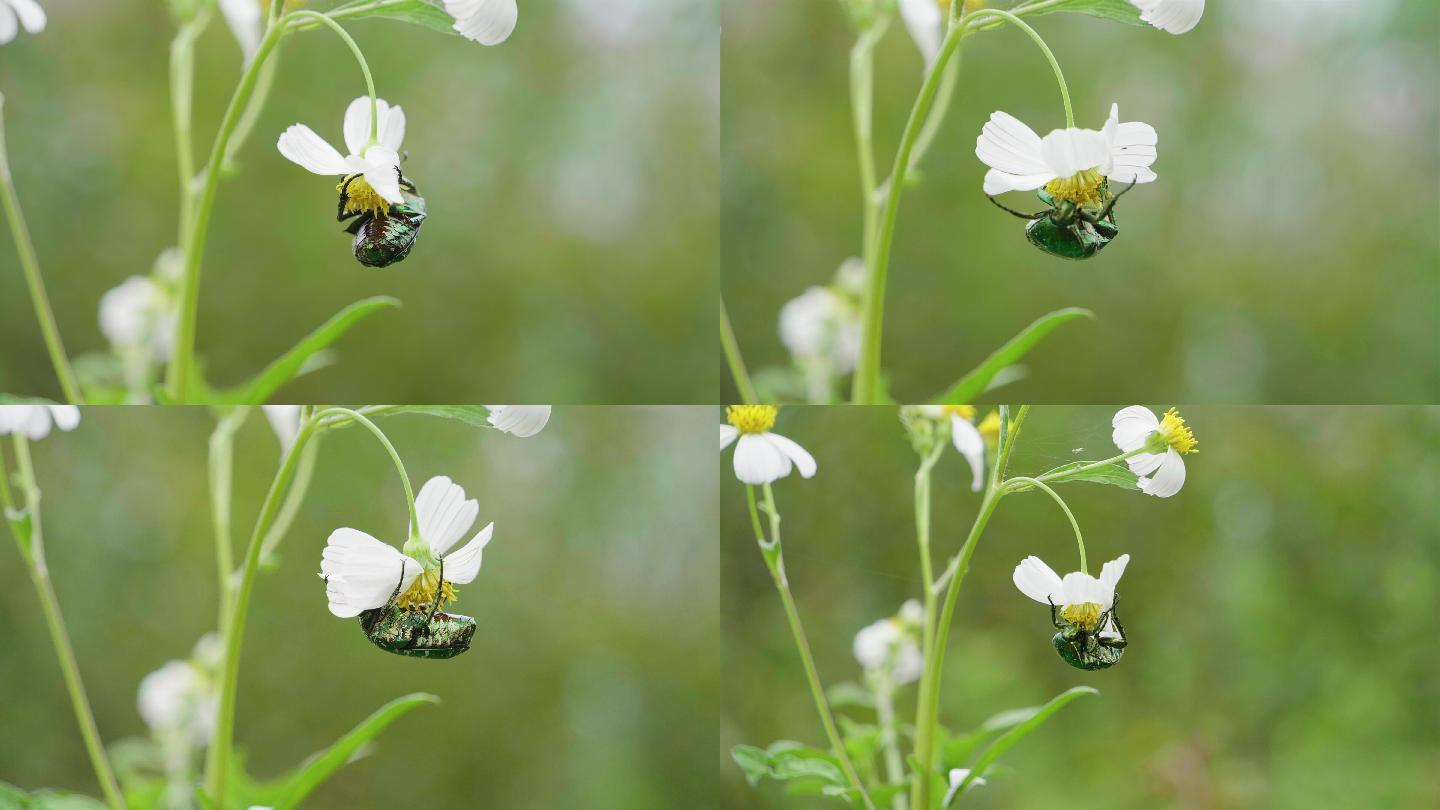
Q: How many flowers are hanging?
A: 4